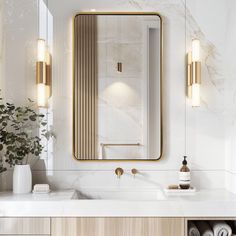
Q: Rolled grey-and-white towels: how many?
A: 3